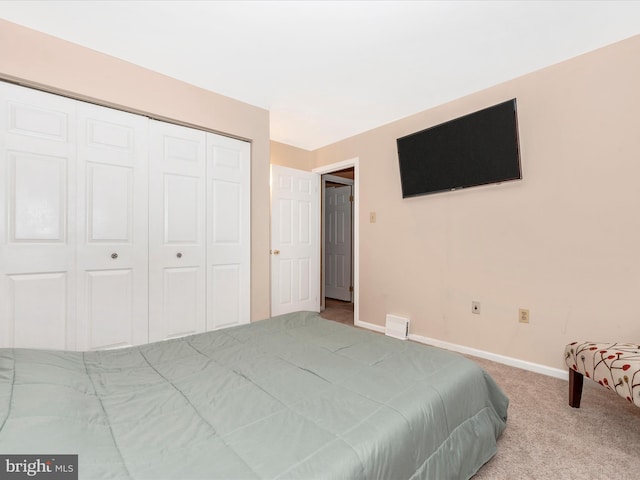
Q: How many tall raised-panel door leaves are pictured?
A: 6